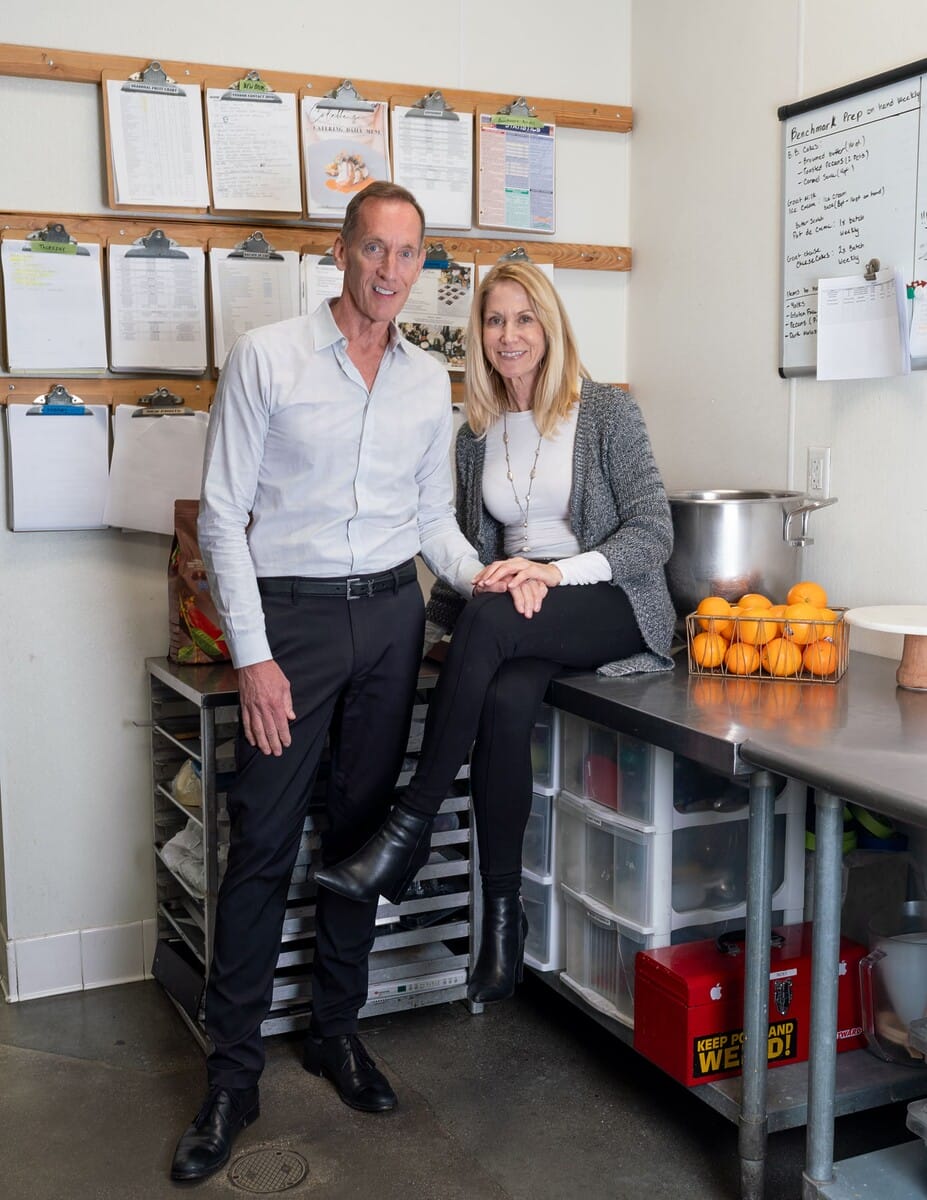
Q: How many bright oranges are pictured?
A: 12